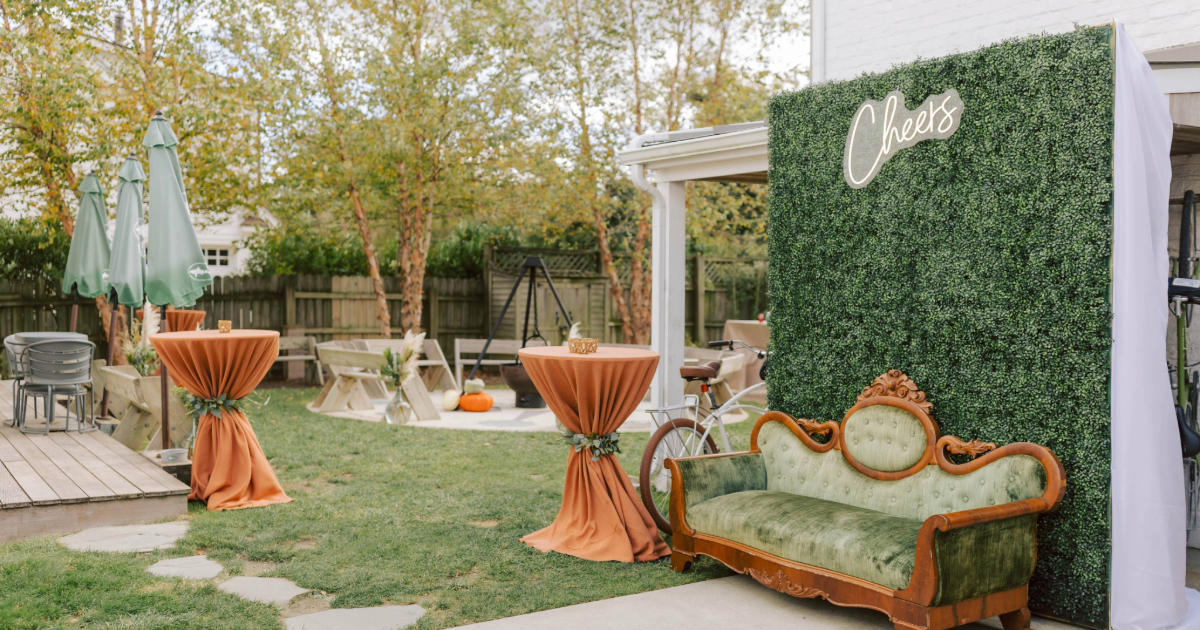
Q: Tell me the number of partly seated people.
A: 0